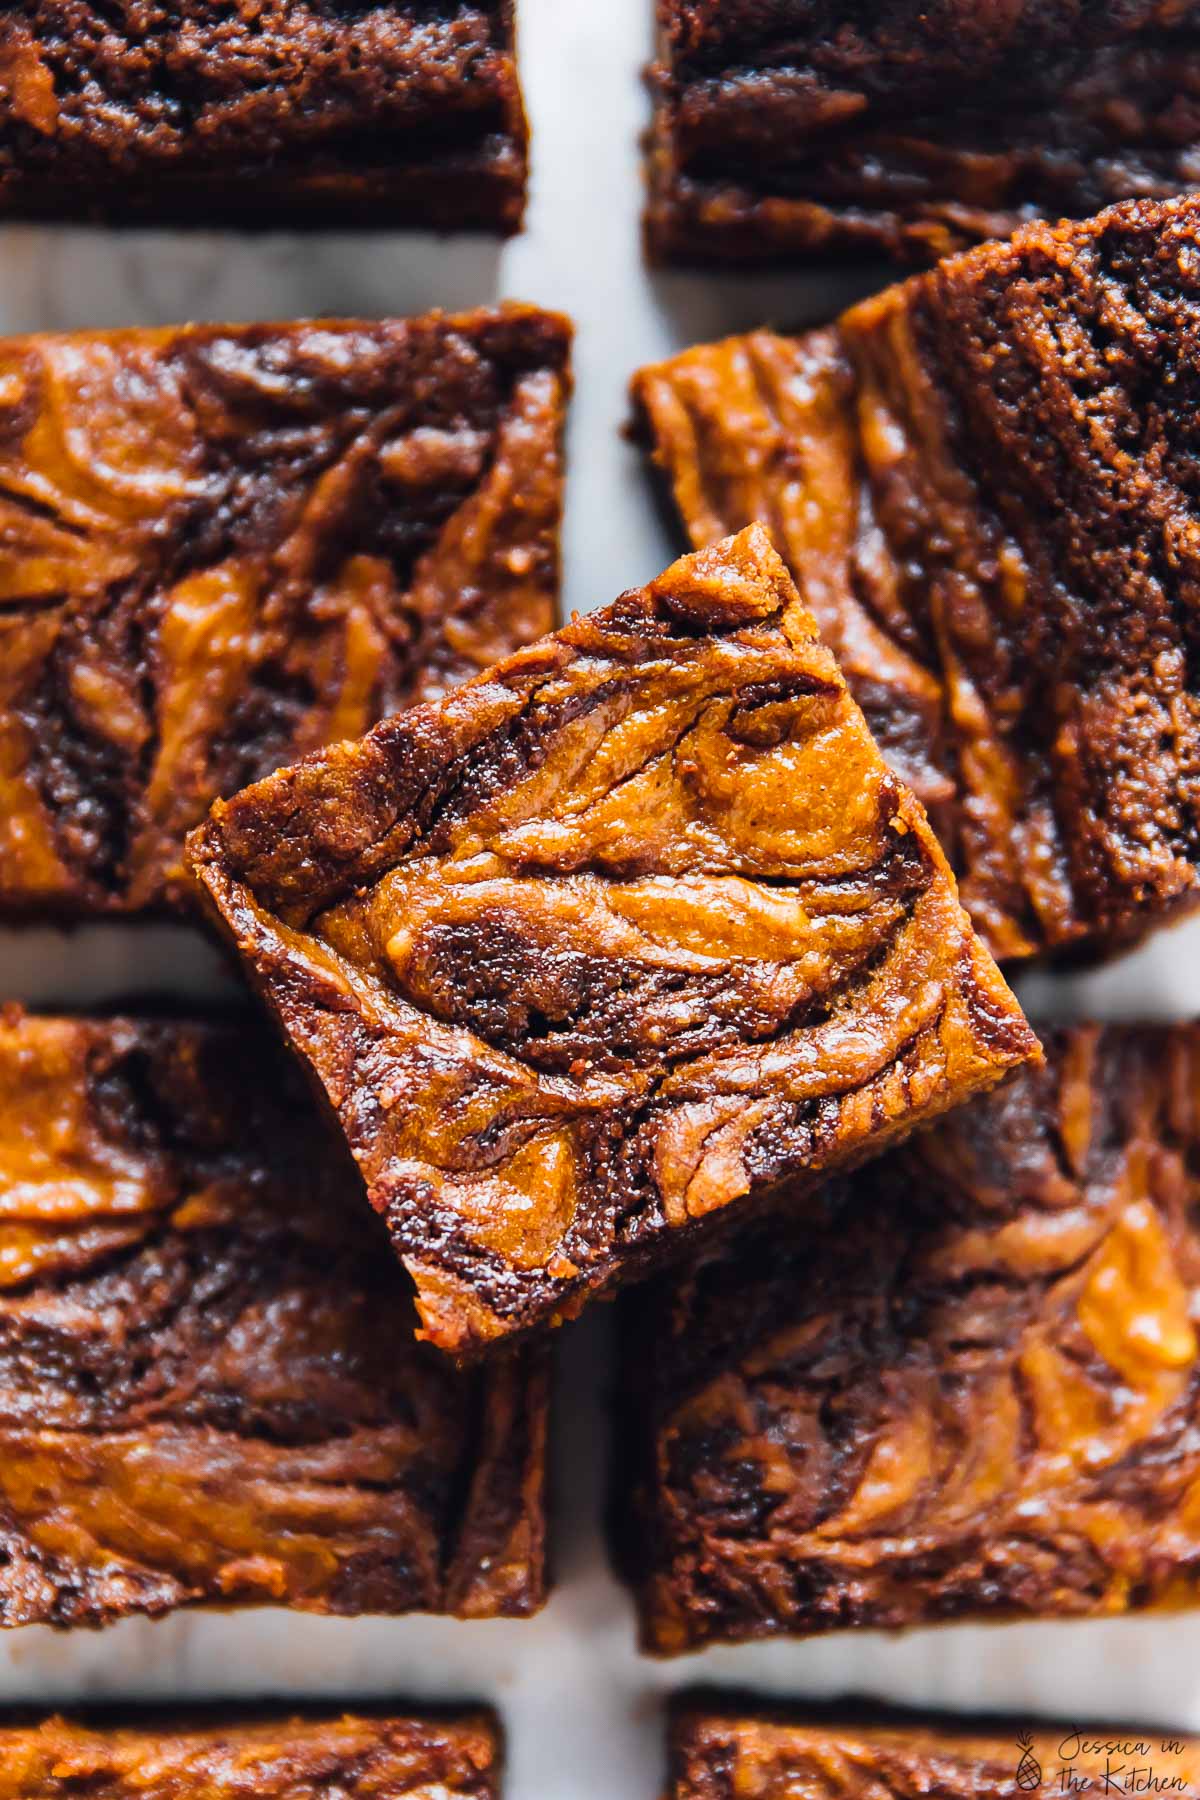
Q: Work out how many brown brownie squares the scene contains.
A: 9